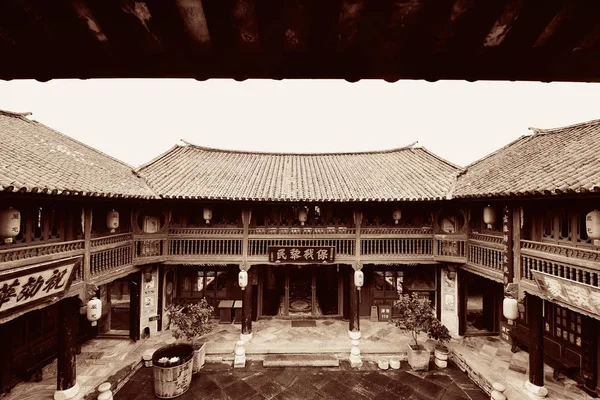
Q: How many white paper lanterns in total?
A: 11